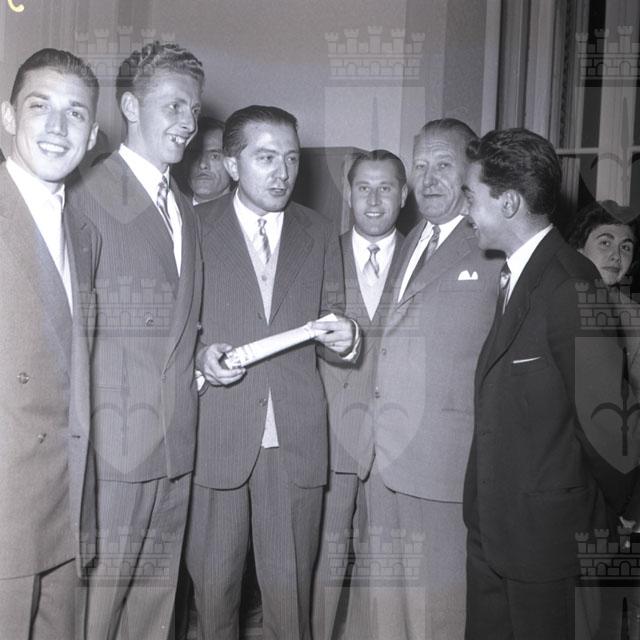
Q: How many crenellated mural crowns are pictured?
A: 9